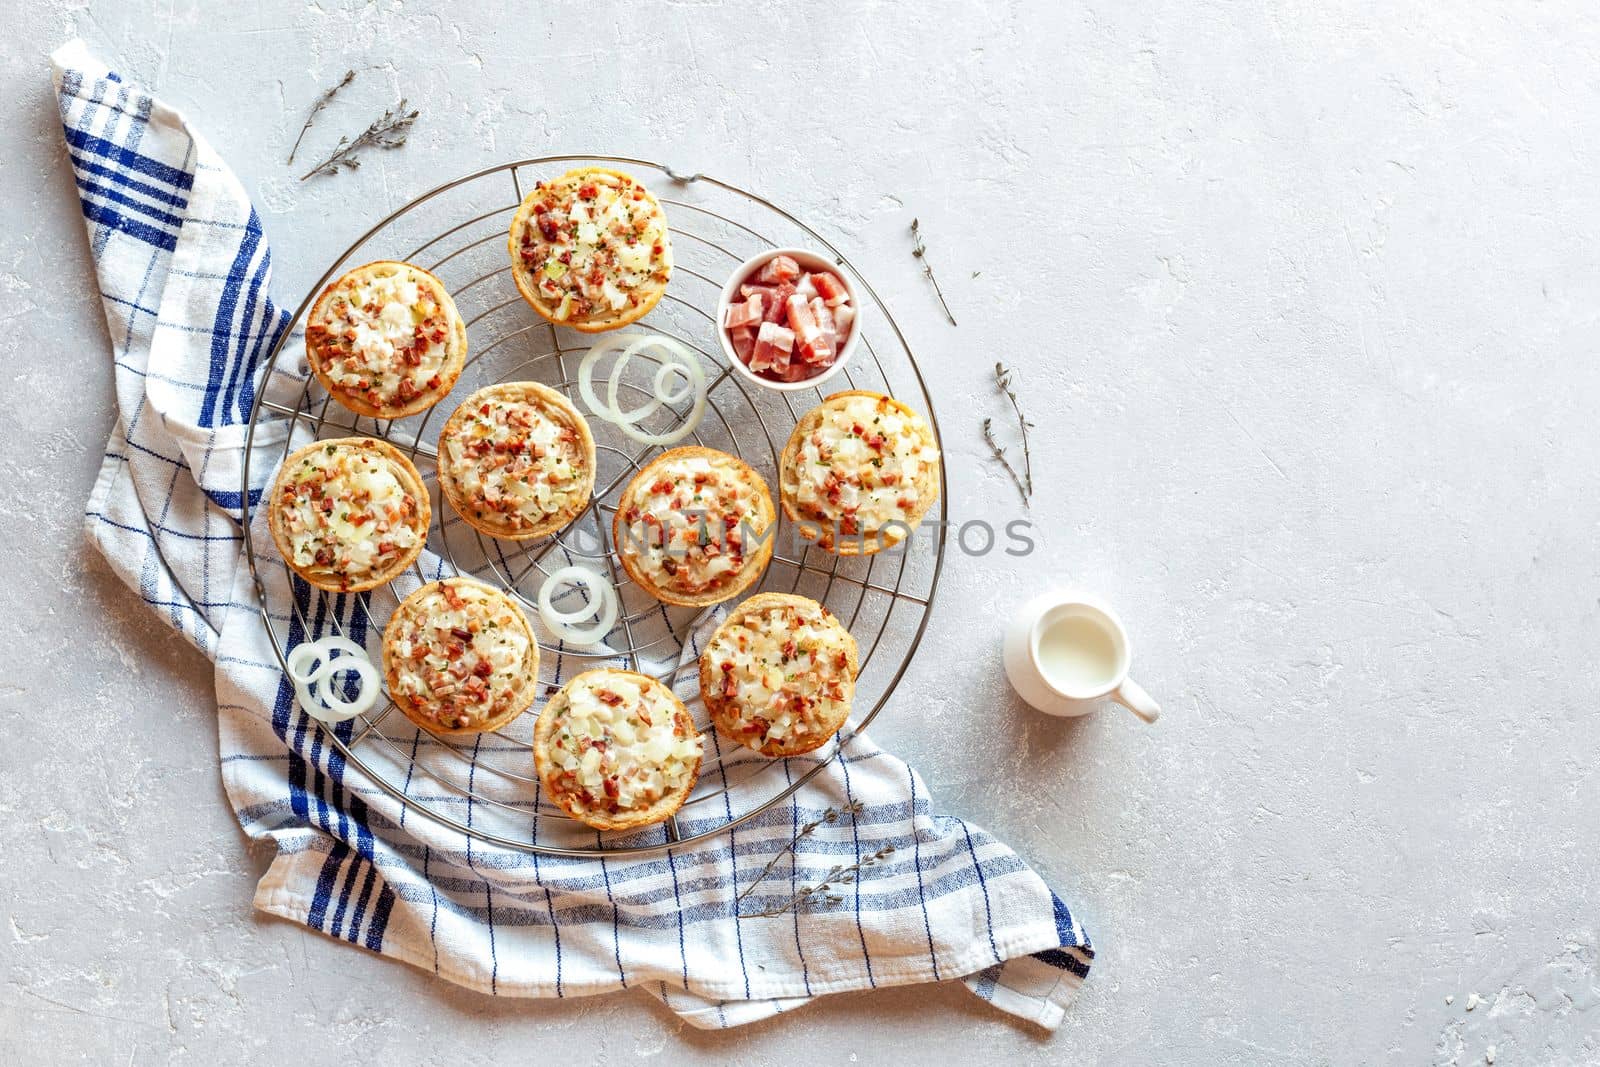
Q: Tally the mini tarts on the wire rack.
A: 9